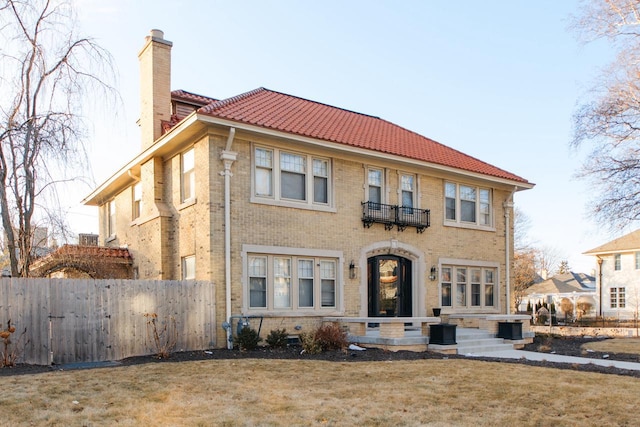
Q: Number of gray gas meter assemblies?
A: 1